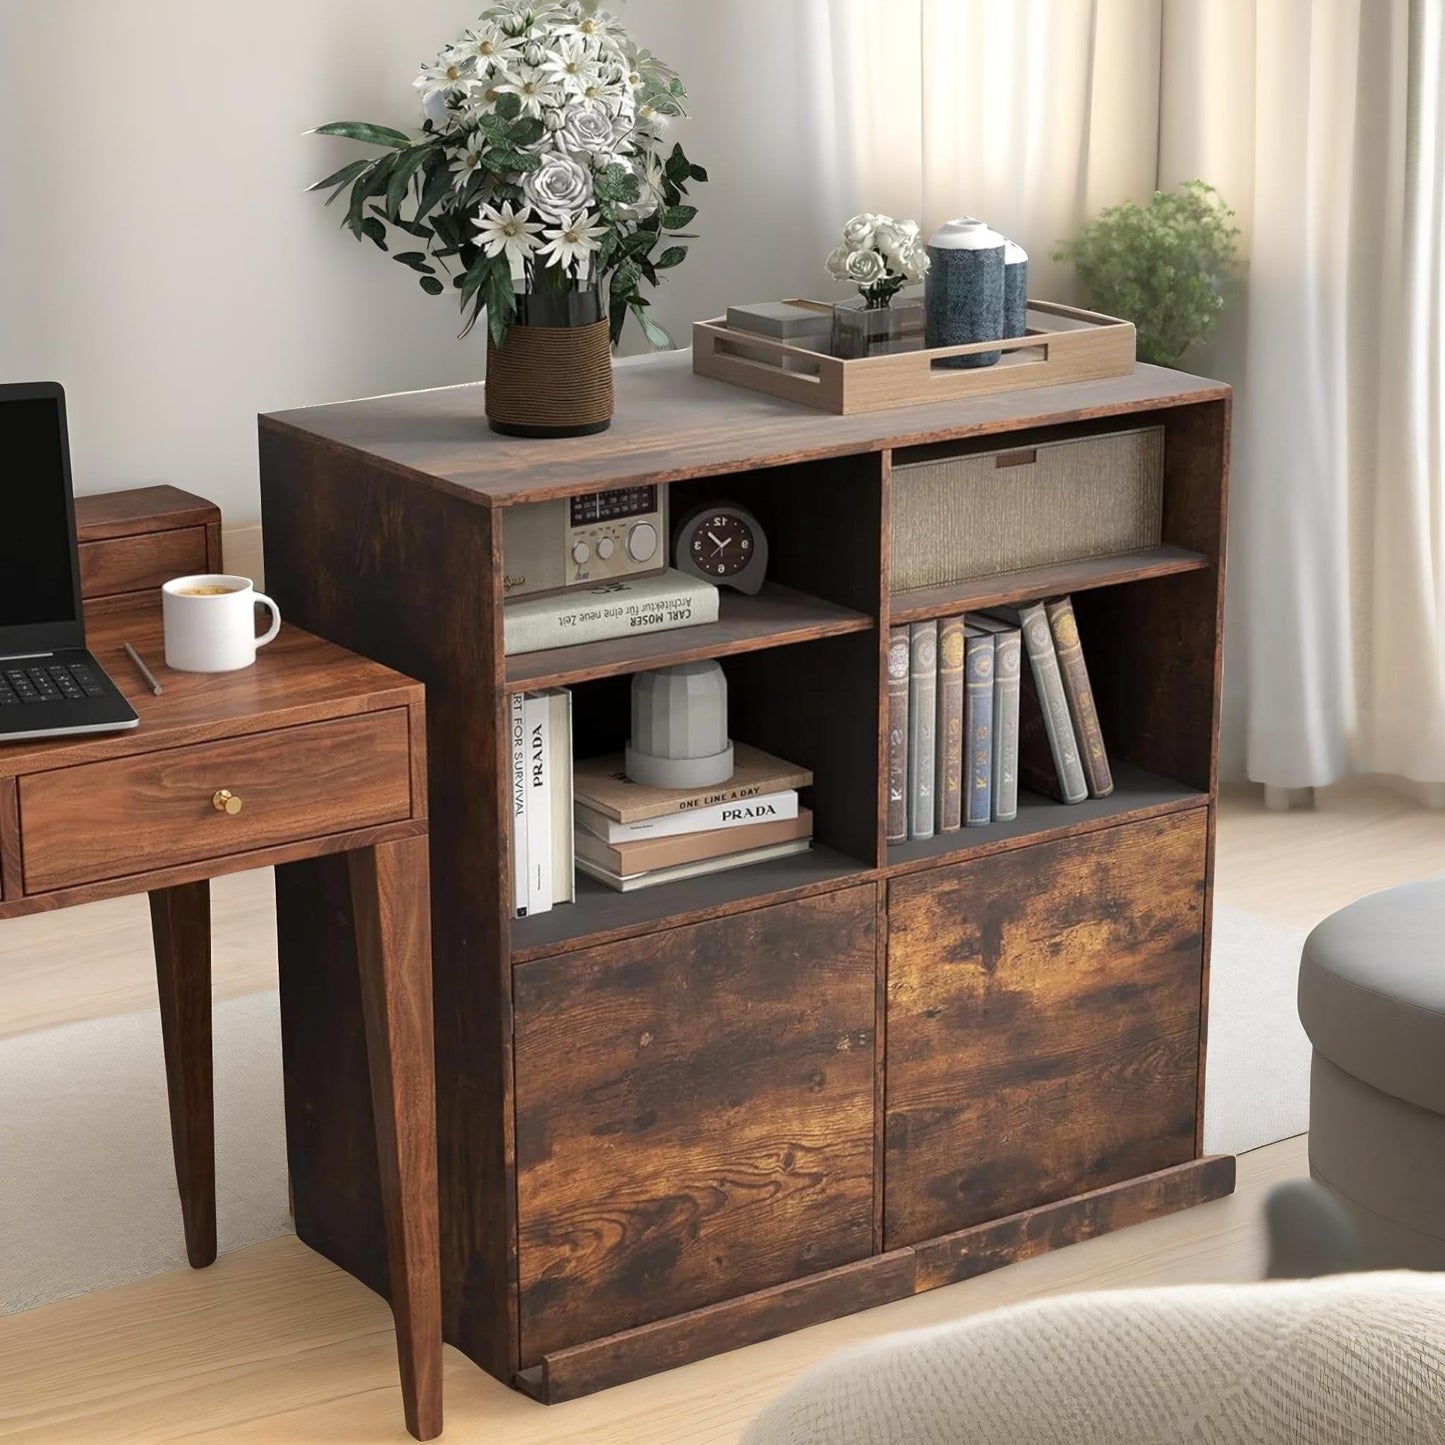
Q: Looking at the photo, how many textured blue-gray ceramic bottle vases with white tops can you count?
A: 2